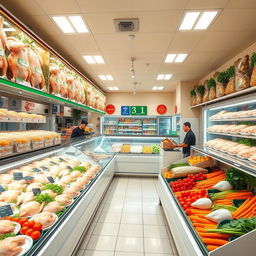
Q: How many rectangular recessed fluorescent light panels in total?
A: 8